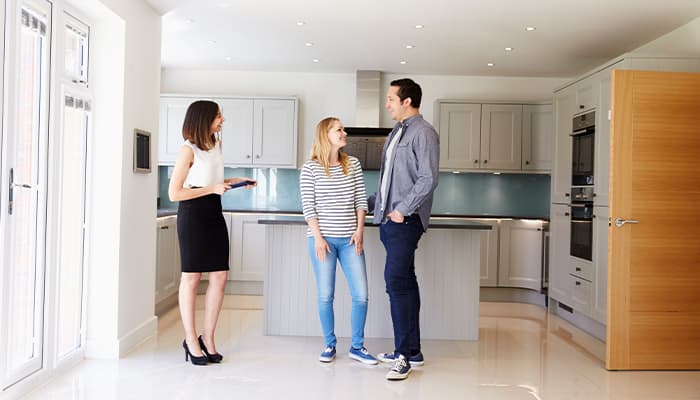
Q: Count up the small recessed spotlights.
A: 12